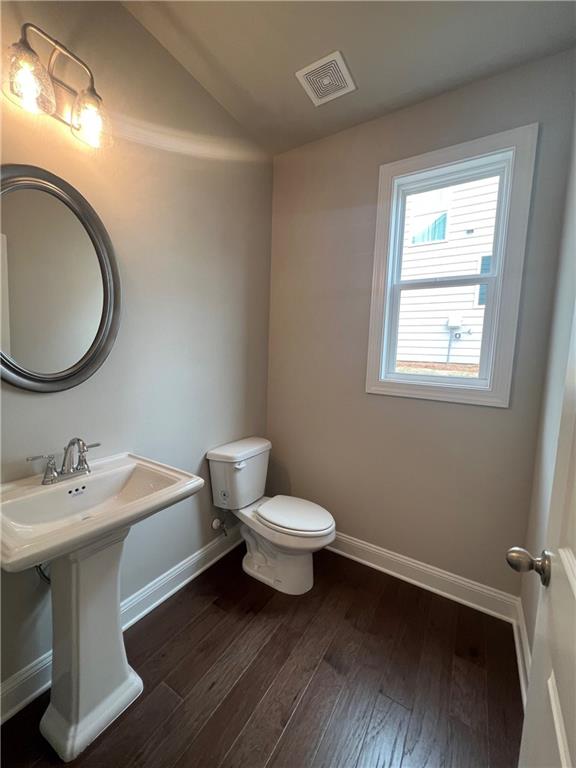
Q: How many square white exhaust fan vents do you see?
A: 1